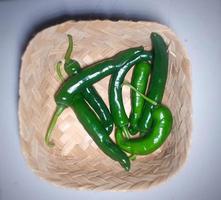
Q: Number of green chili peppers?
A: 7